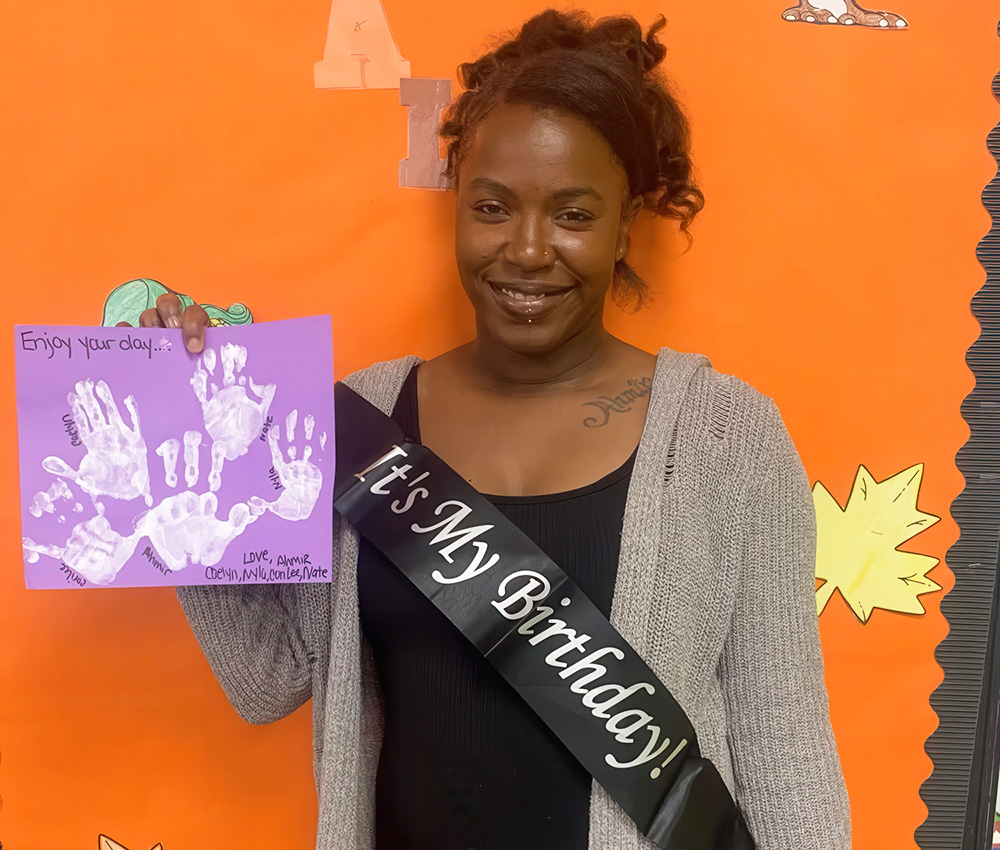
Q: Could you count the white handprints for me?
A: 5